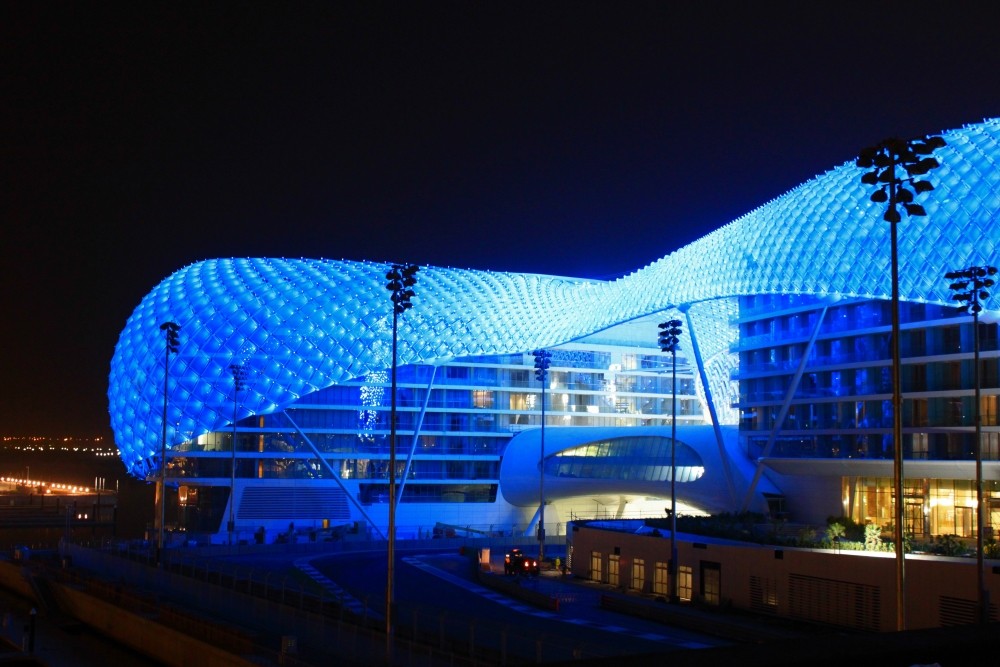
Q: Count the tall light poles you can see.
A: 7